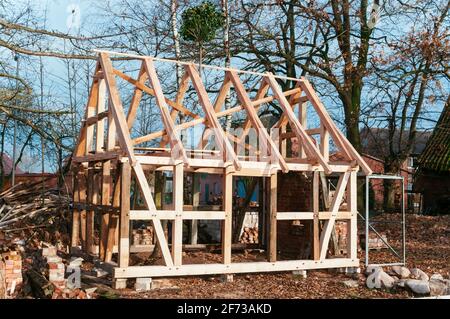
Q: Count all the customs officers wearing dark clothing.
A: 0